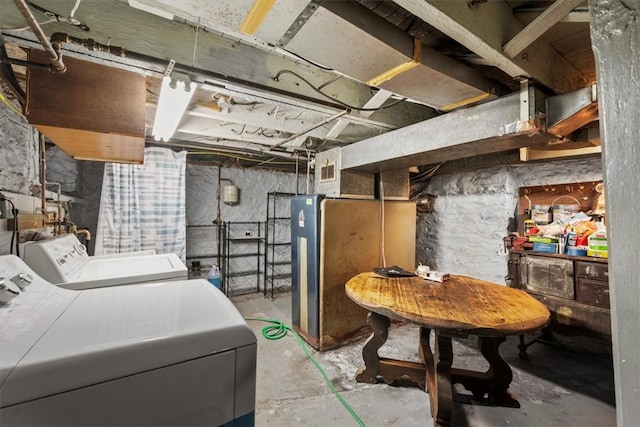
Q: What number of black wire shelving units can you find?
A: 3